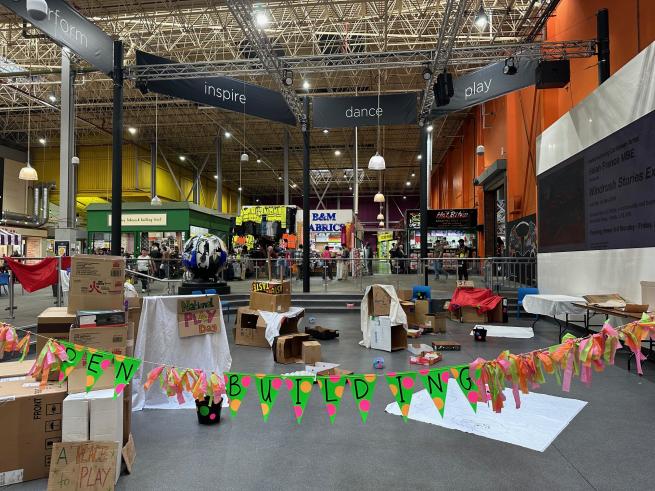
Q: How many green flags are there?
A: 11